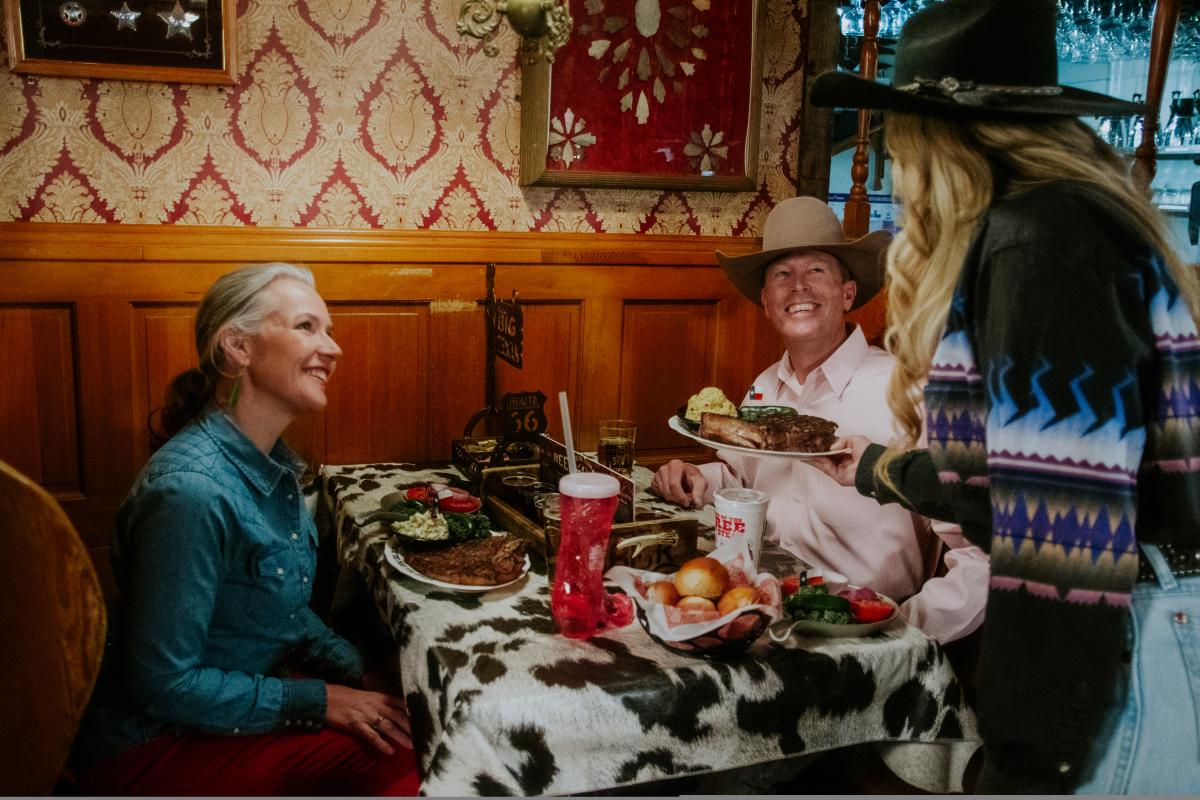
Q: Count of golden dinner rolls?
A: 4